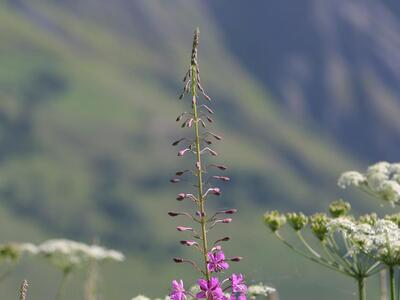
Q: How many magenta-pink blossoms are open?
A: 4